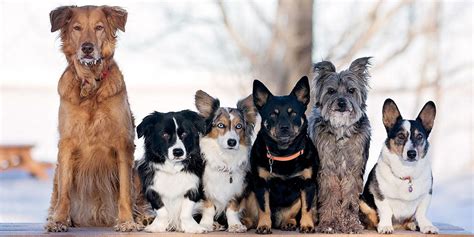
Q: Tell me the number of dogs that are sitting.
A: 6